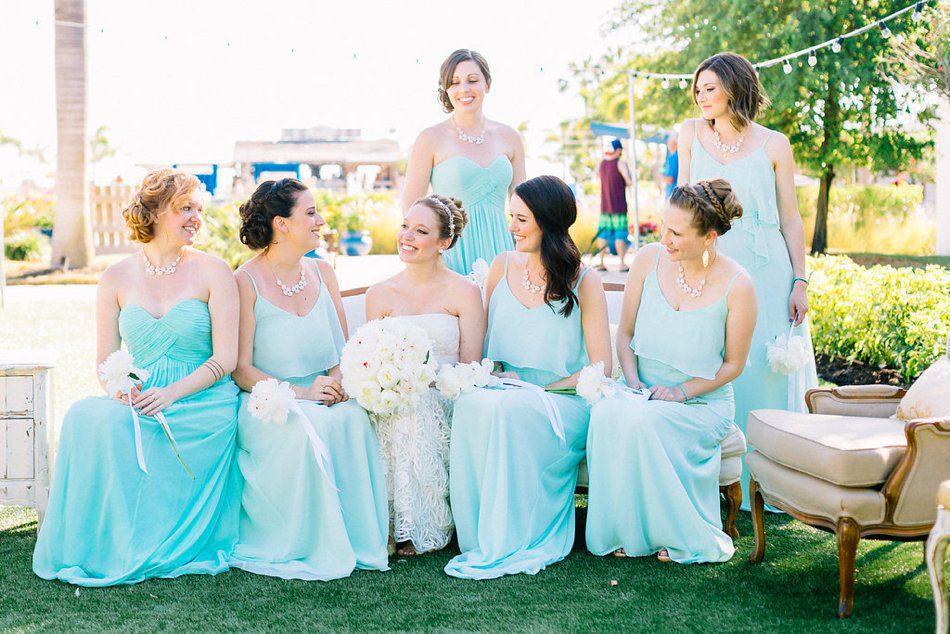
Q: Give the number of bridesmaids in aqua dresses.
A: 6